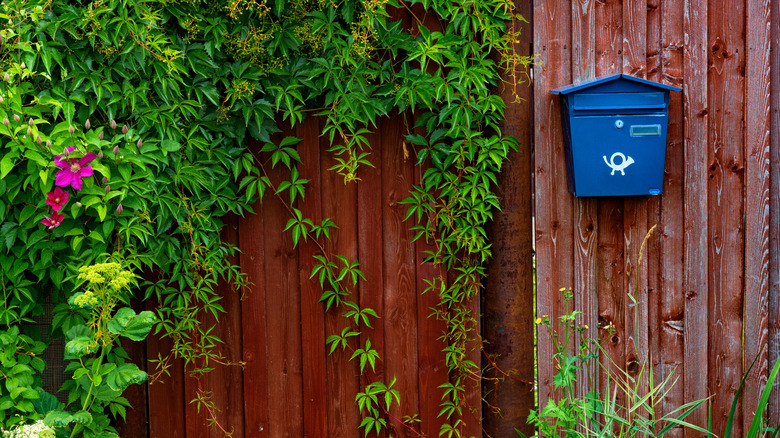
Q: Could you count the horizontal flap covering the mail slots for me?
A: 1